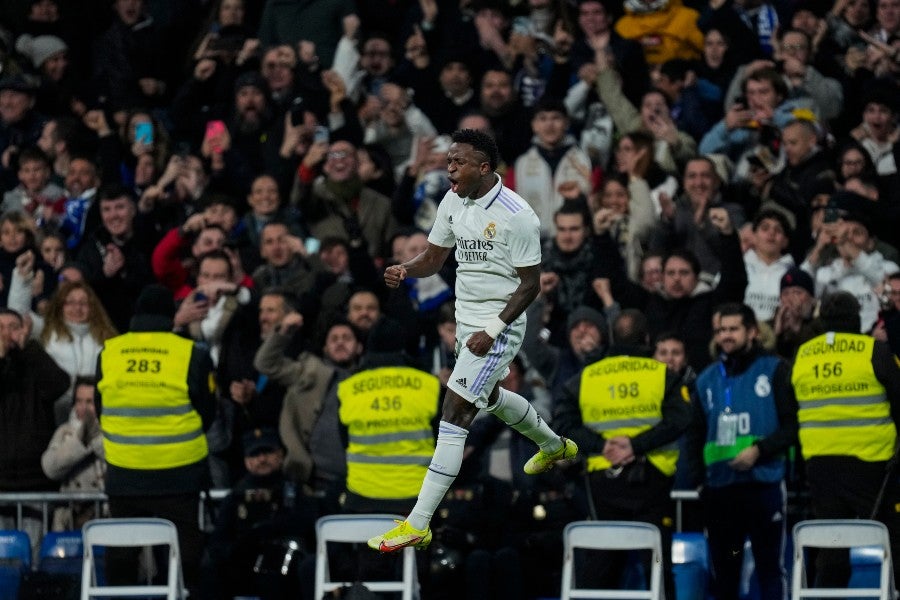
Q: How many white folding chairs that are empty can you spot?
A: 4